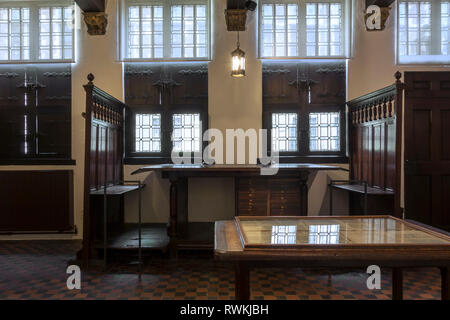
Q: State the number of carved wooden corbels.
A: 3